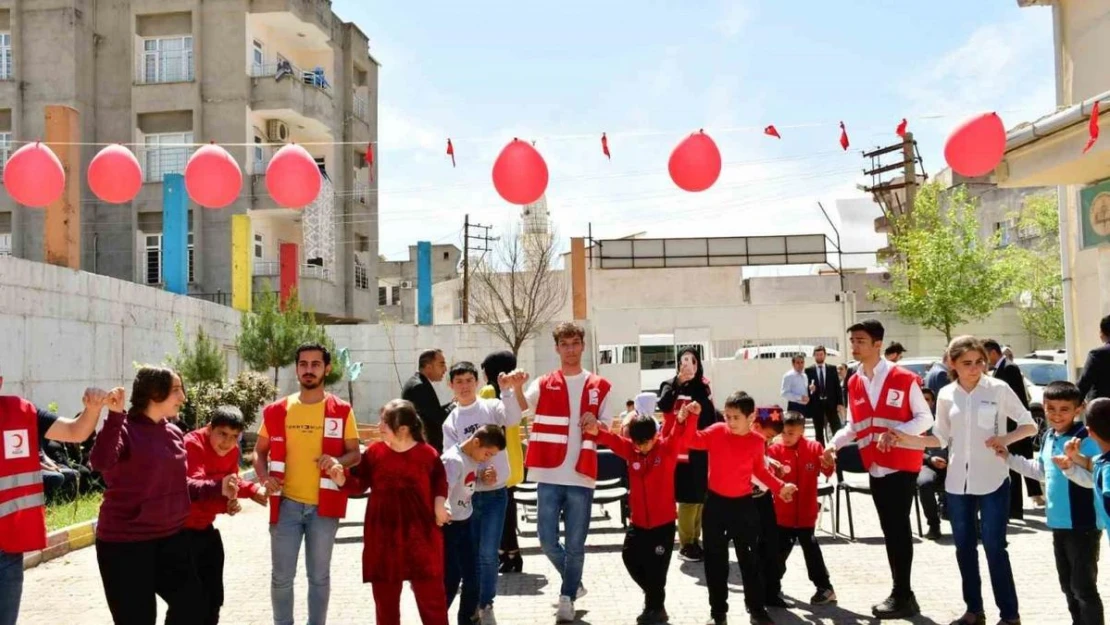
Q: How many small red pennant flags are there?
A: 7